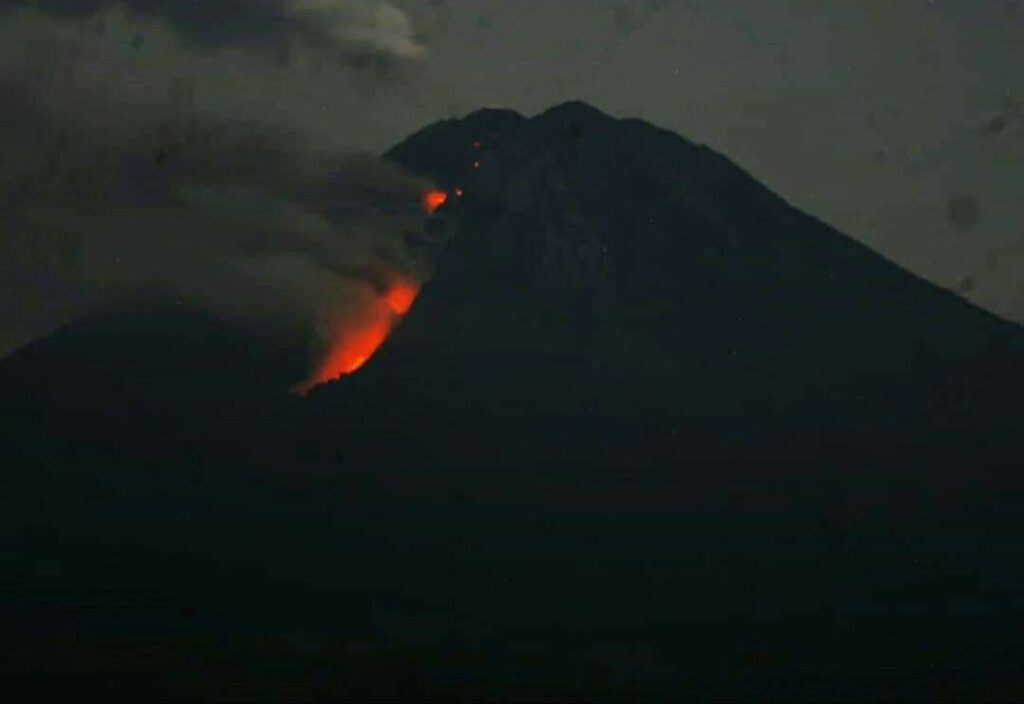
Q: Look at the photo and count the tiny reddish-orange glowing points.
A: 3